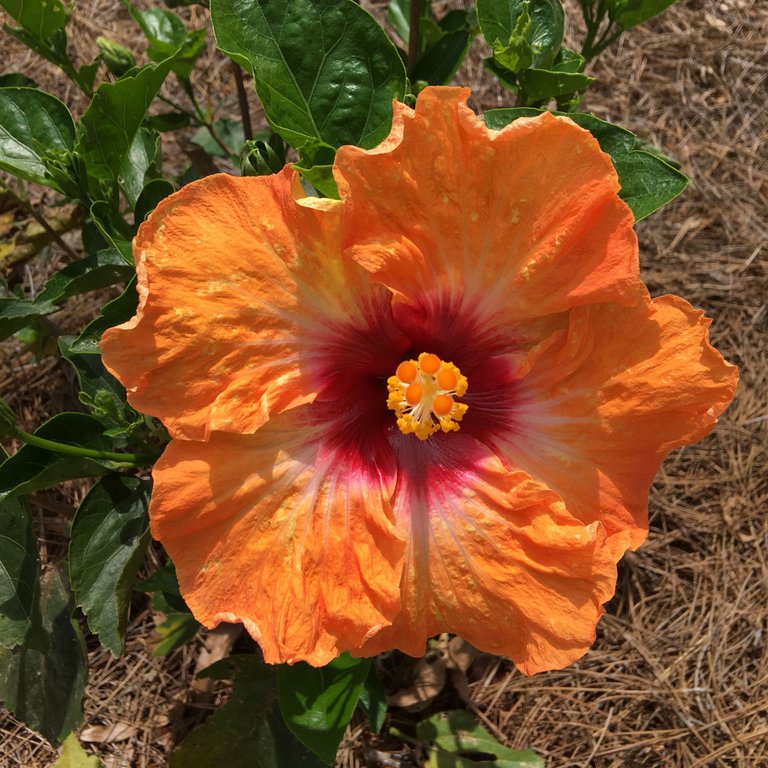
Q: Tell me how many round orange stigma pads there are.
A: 5